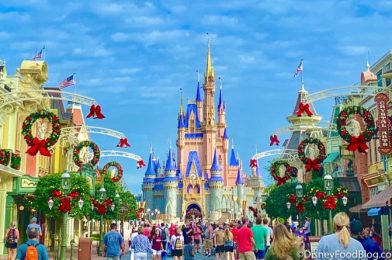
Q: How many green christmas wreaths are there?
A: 6